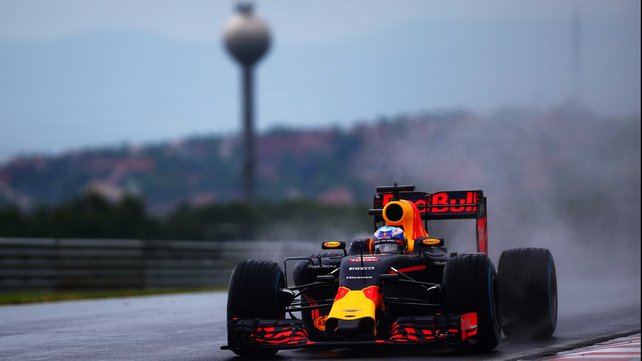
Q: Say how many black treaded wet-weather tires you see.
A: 3